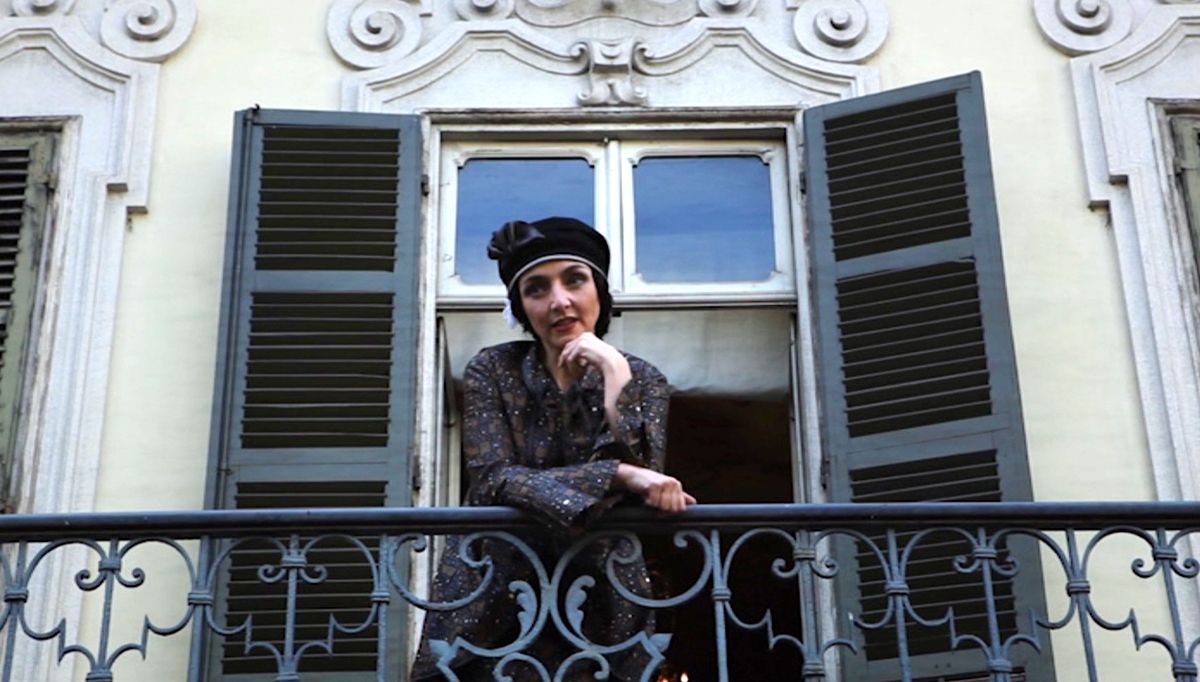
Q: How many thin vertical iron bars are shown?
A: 11